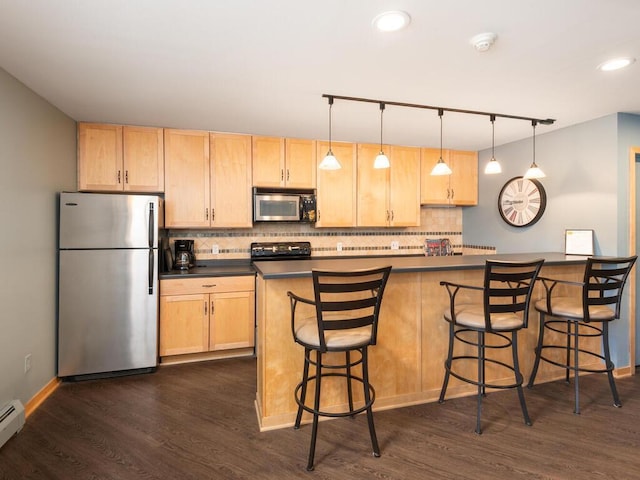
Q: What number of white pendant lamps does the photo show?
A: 5